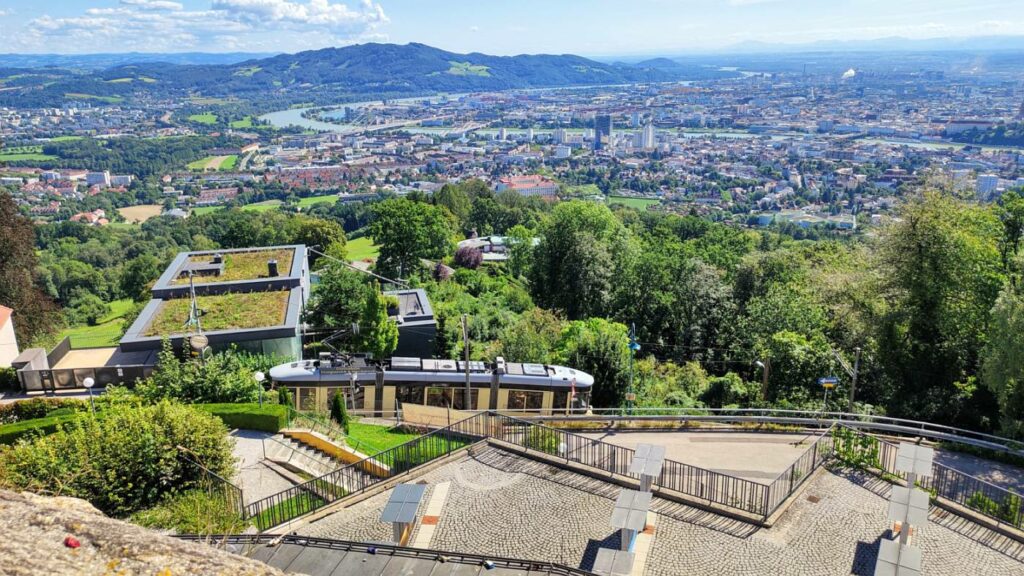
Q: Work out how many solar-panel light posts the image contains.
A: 7